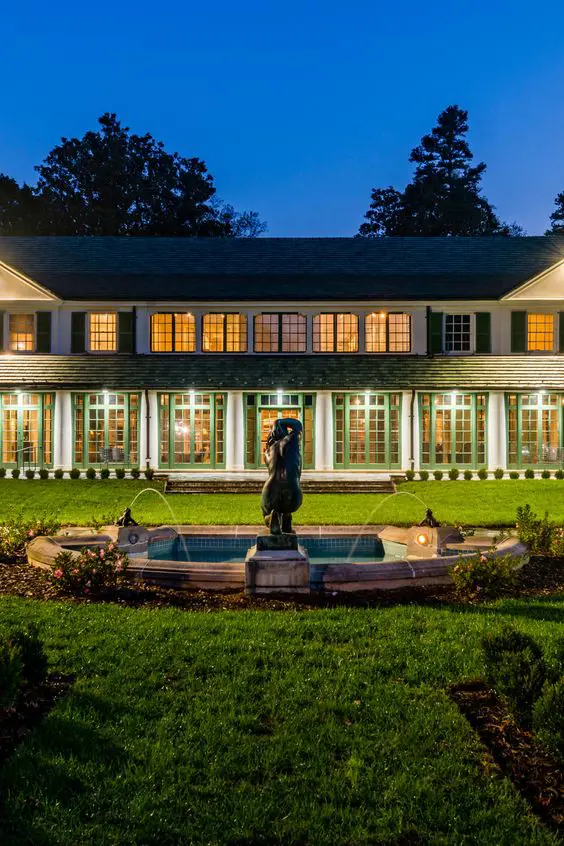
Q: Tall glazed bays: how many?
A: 7